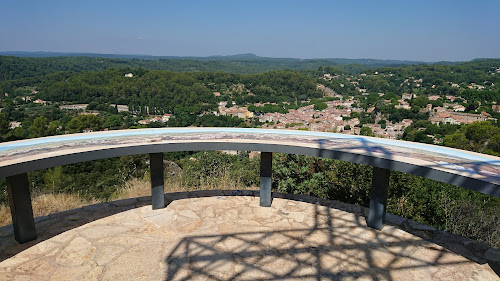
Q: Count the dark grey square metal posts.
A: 4